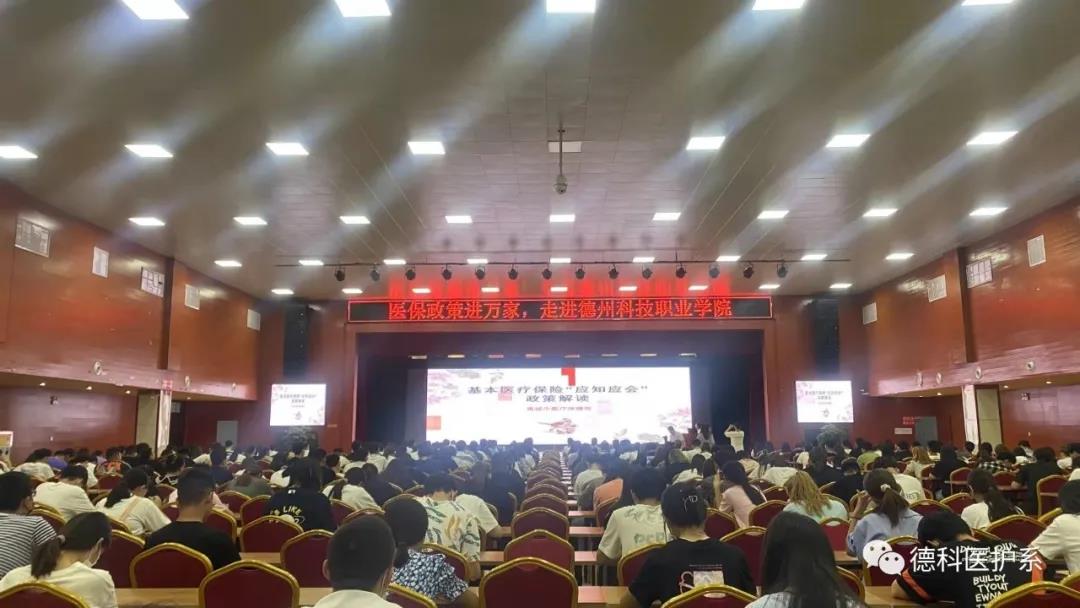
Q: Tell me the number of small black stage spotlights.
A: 14